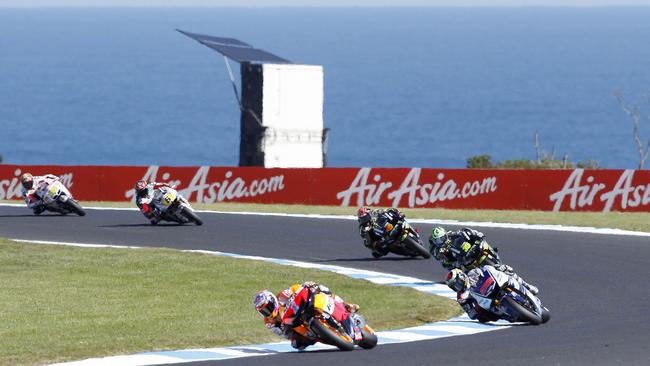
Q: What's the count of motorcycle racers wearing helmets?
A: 6